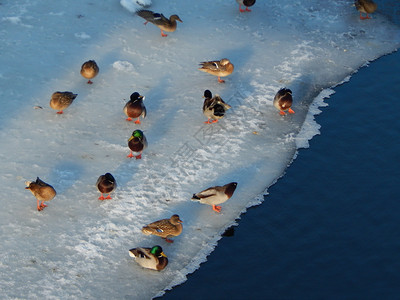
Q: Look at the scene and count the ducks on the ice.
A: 15